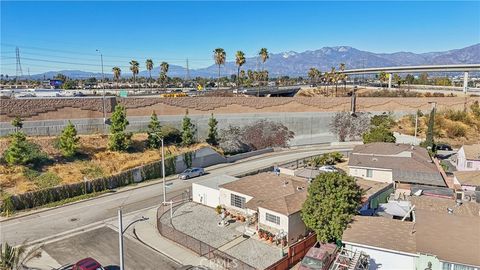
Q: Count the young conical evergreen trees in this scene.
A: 6